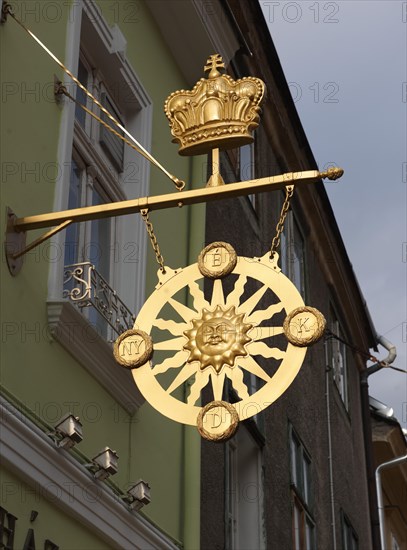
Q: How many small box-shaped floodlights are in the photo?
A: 3